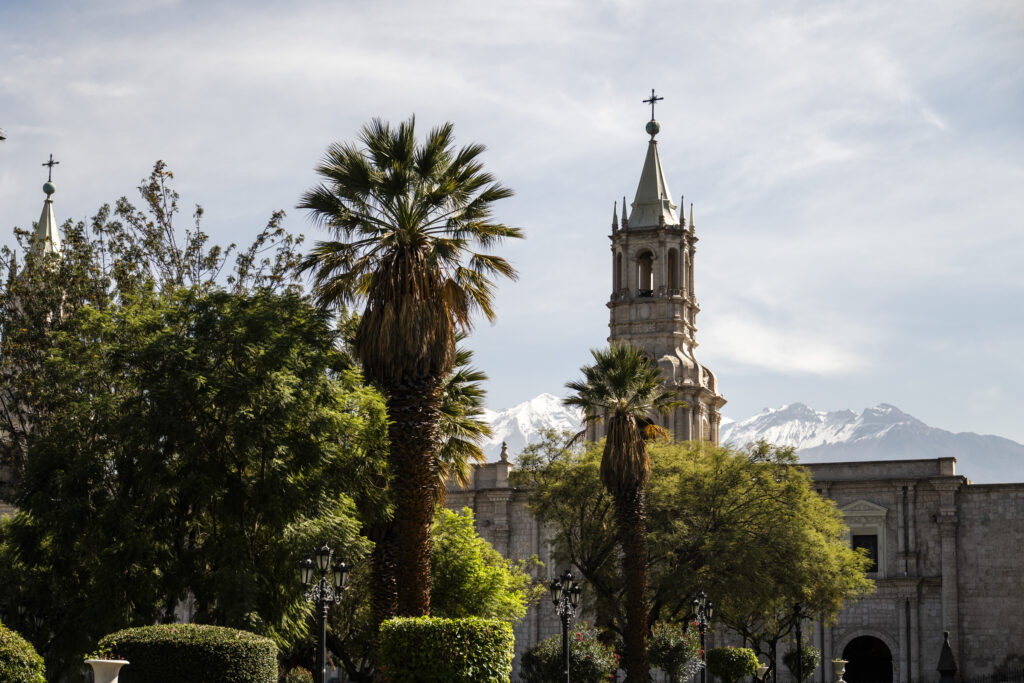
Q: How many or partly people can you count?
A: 0